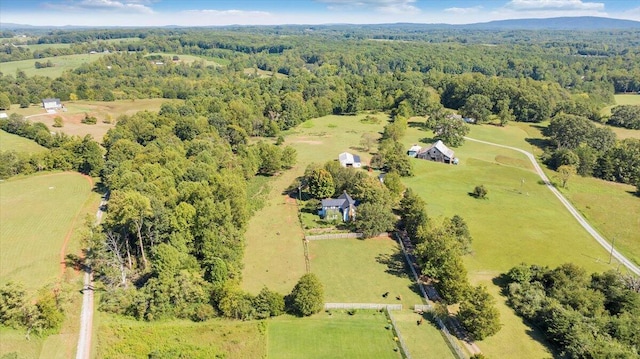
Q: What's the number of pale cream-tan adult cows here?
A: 0